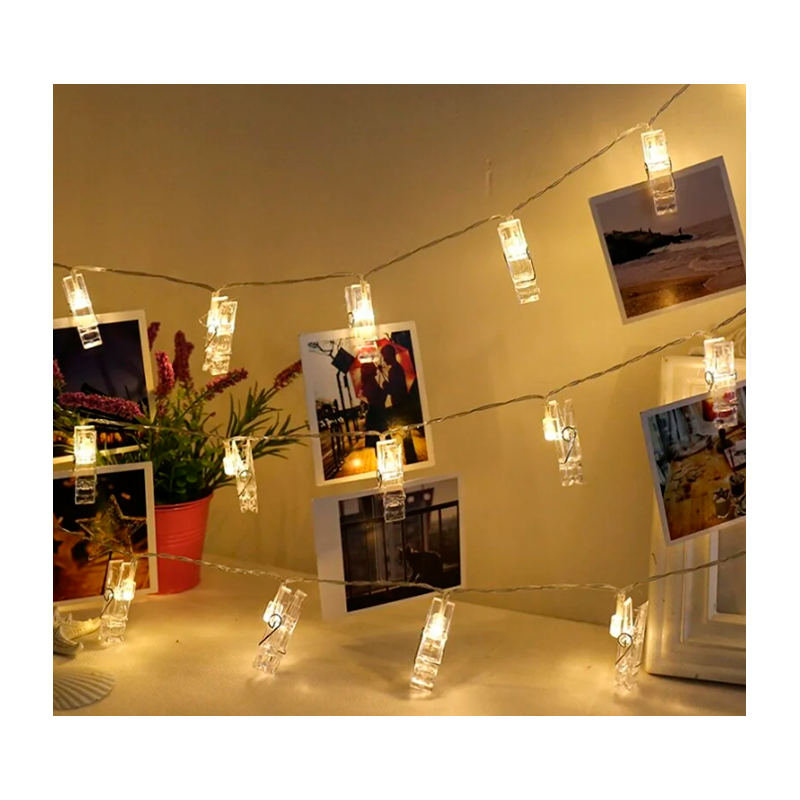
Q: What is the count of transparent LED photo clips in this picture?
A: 14